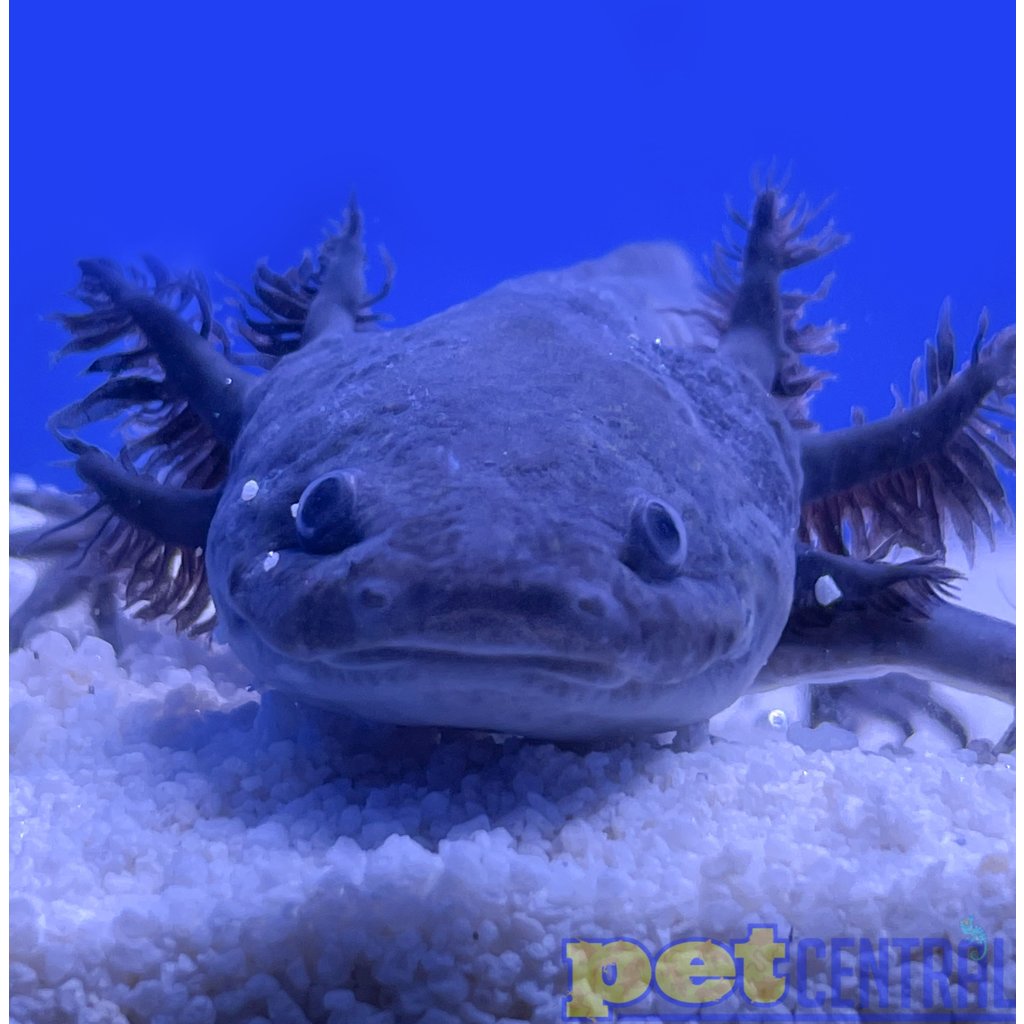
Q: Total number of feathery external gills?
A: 6